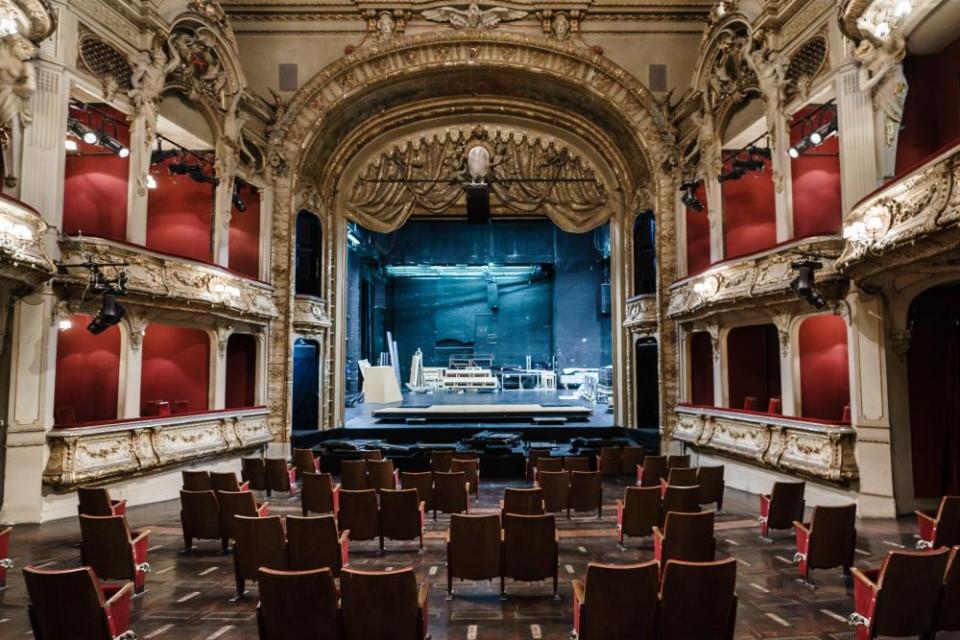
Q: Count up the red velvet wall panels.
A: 12